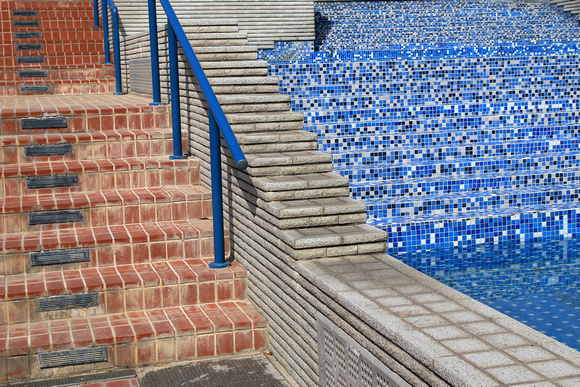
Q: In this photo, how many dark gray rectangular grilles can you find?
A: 14